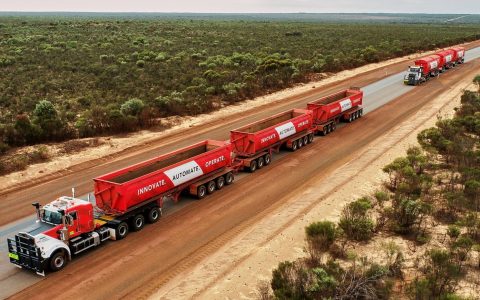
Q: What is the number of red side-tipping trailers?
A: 6